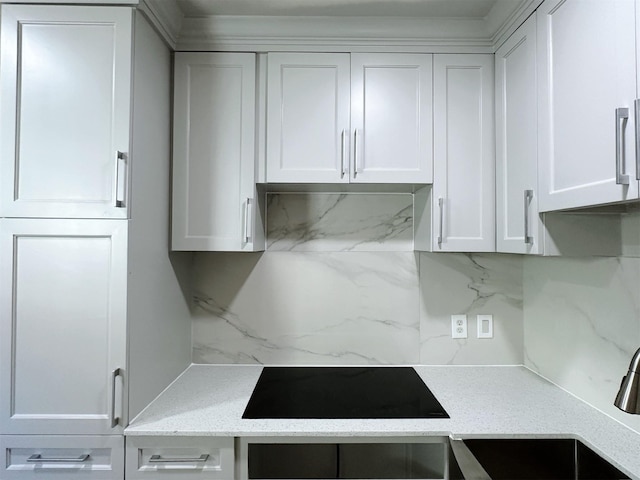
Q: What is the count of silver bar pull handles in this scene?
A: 11